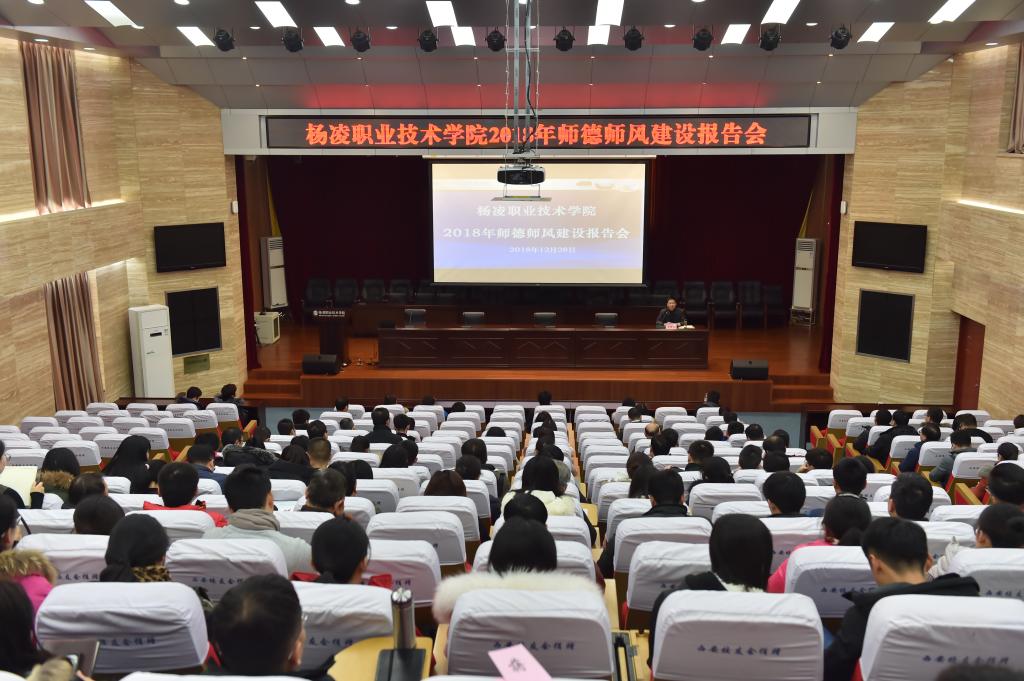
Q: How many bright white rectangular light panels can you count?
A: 12